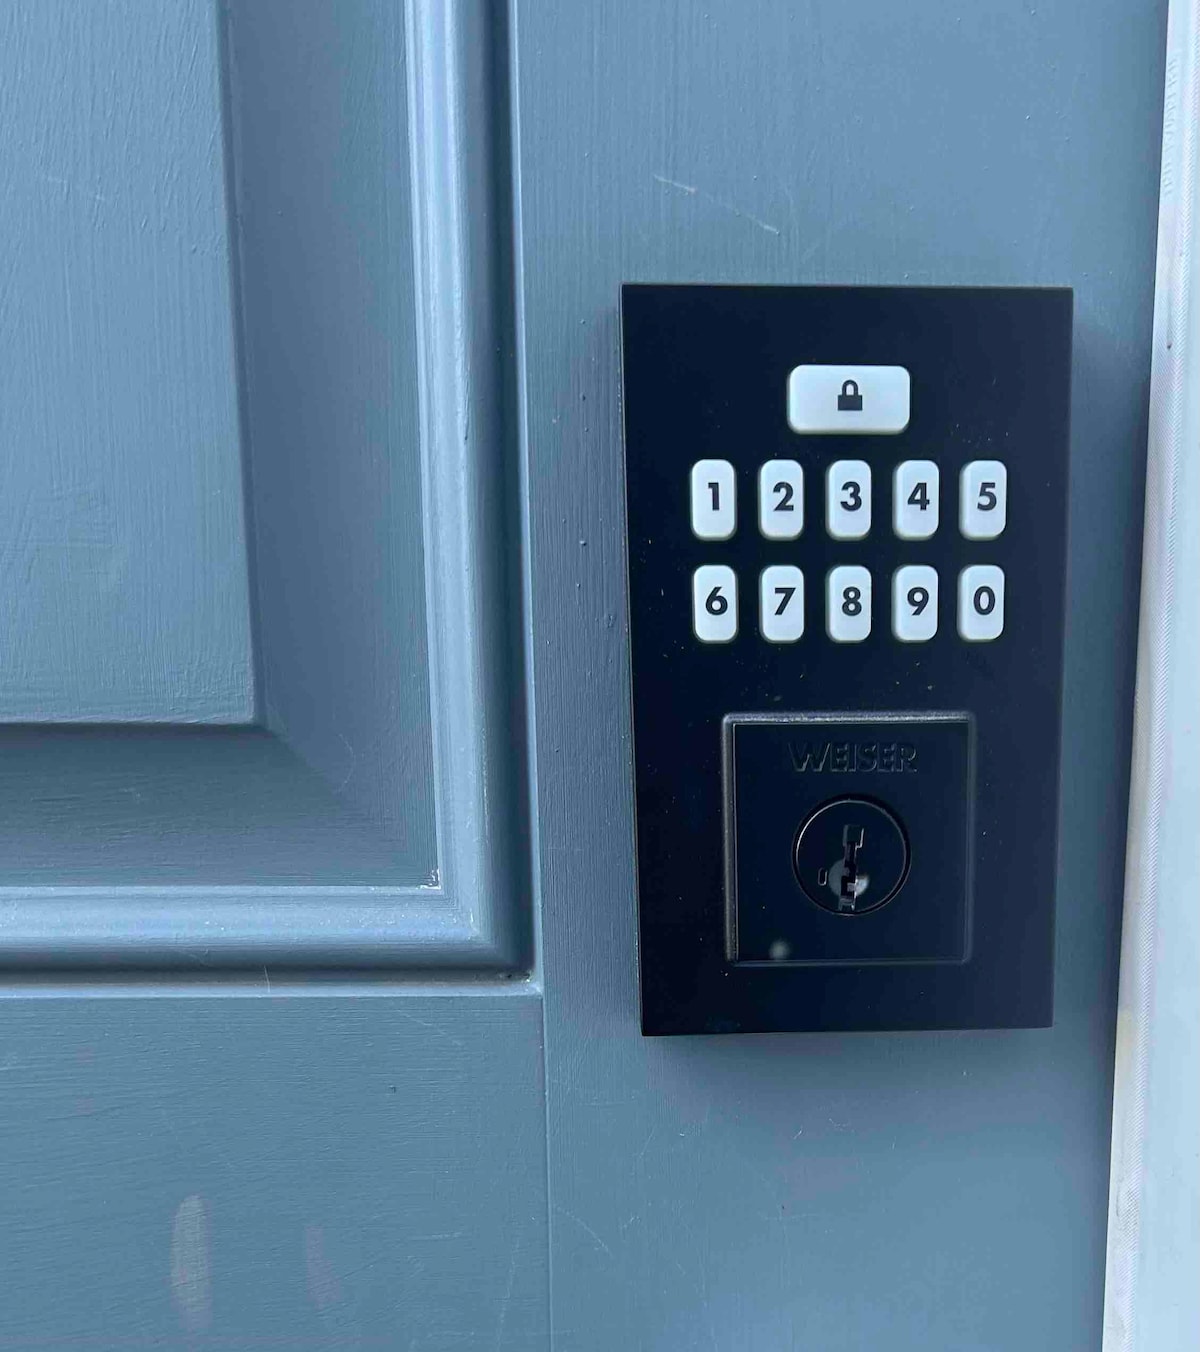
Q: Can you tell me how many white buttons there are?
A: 11